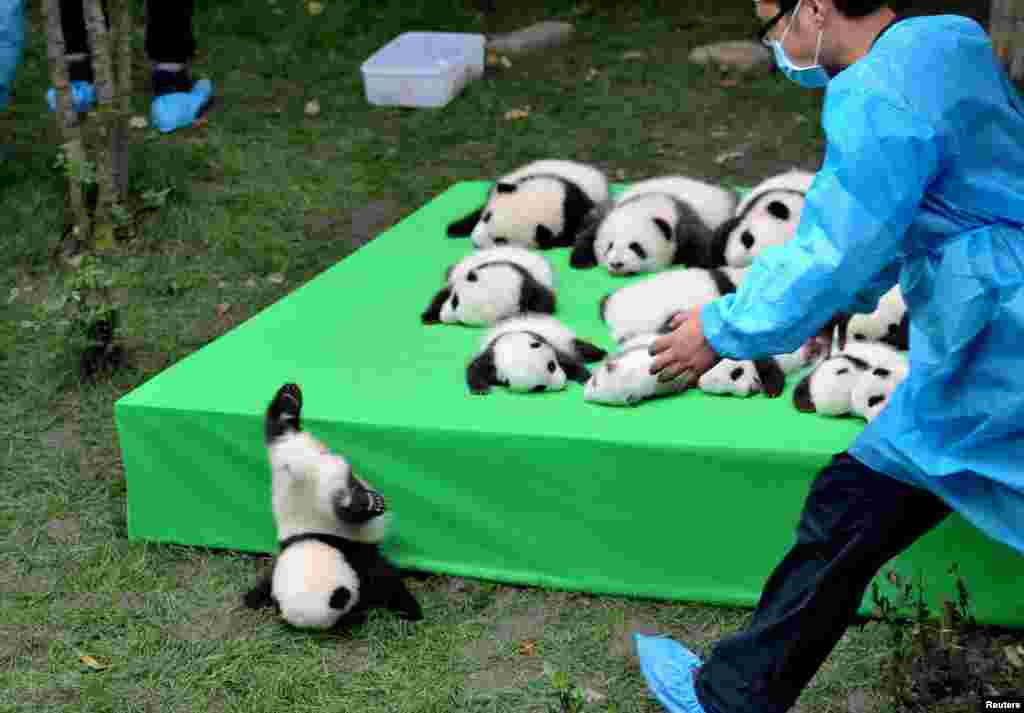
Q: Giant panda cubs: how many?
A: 12